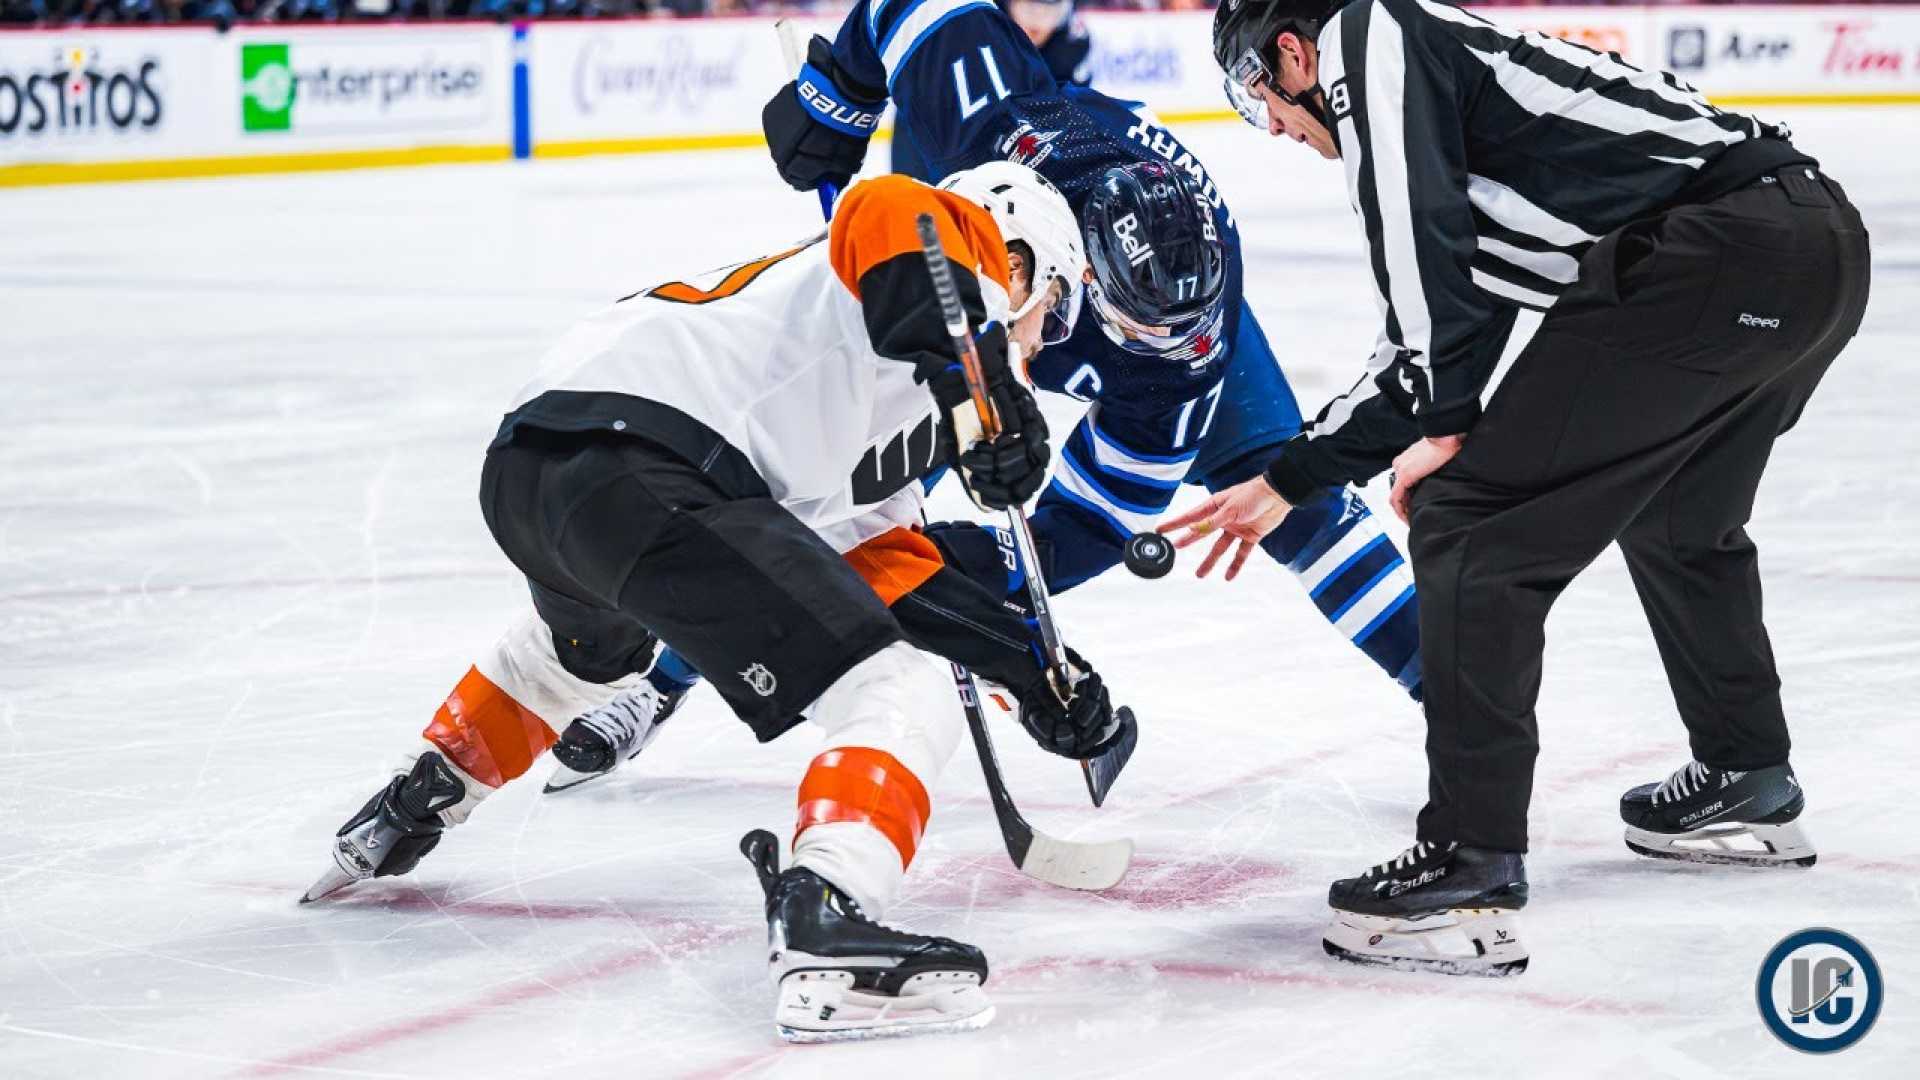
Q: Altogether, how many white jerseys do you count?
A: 1